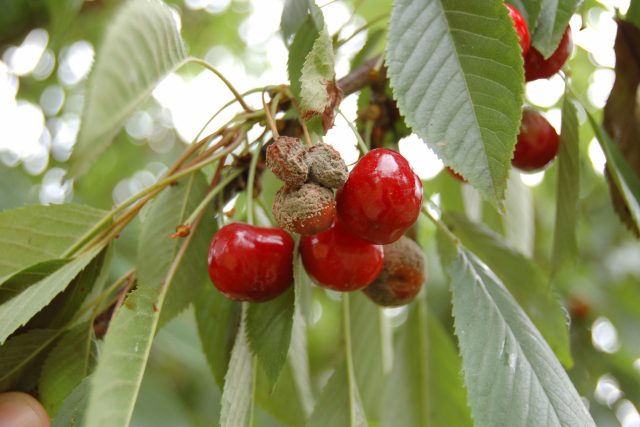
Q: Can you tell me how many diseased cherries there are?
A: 4